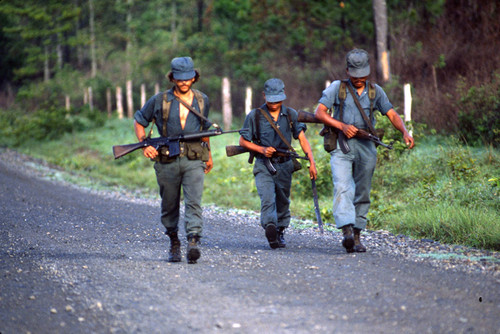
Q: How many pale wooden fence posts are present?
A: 12